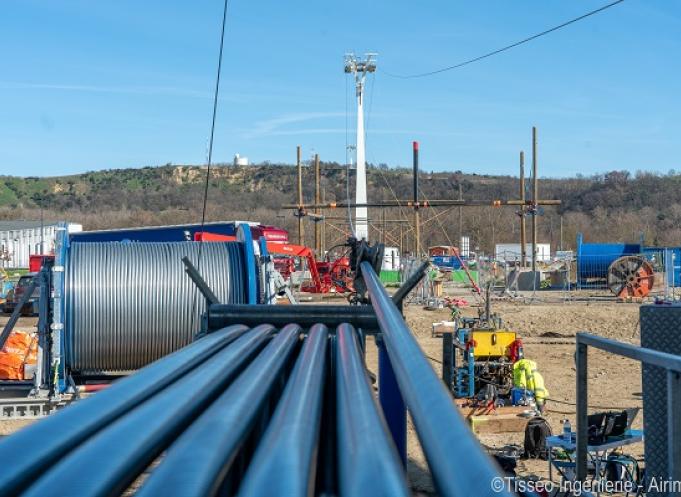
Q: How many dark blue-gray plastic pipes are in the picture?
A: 6